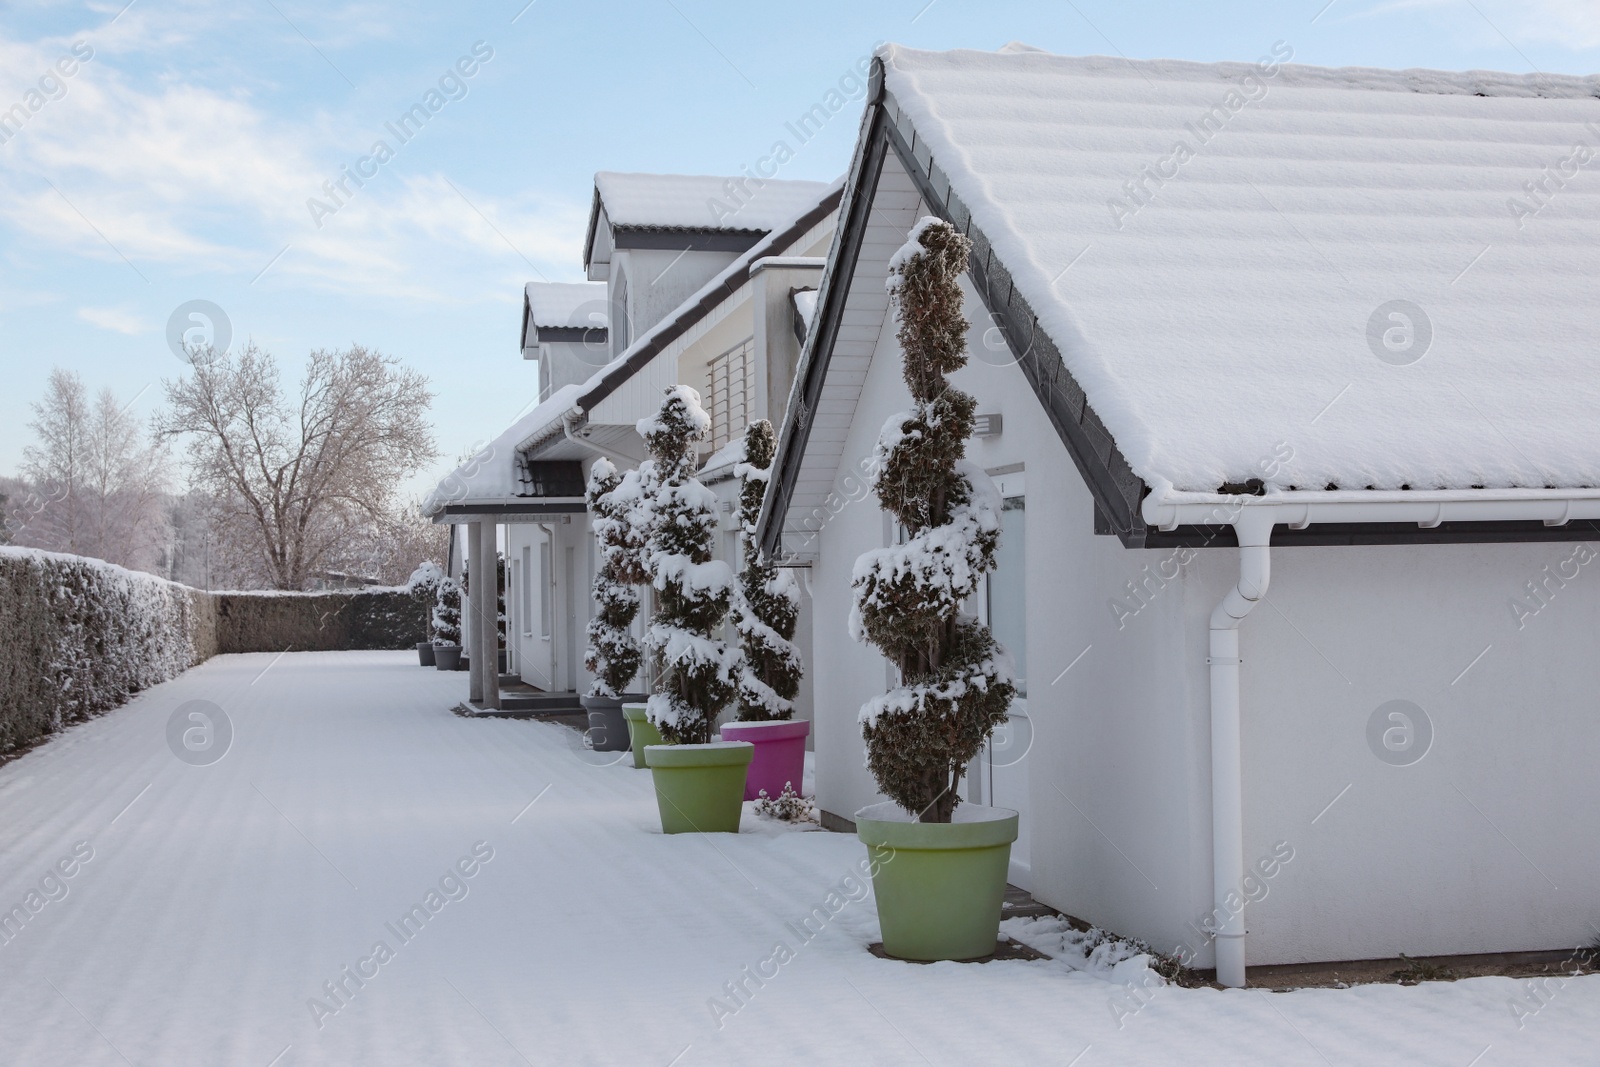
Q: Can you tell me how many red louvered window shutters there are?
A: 0